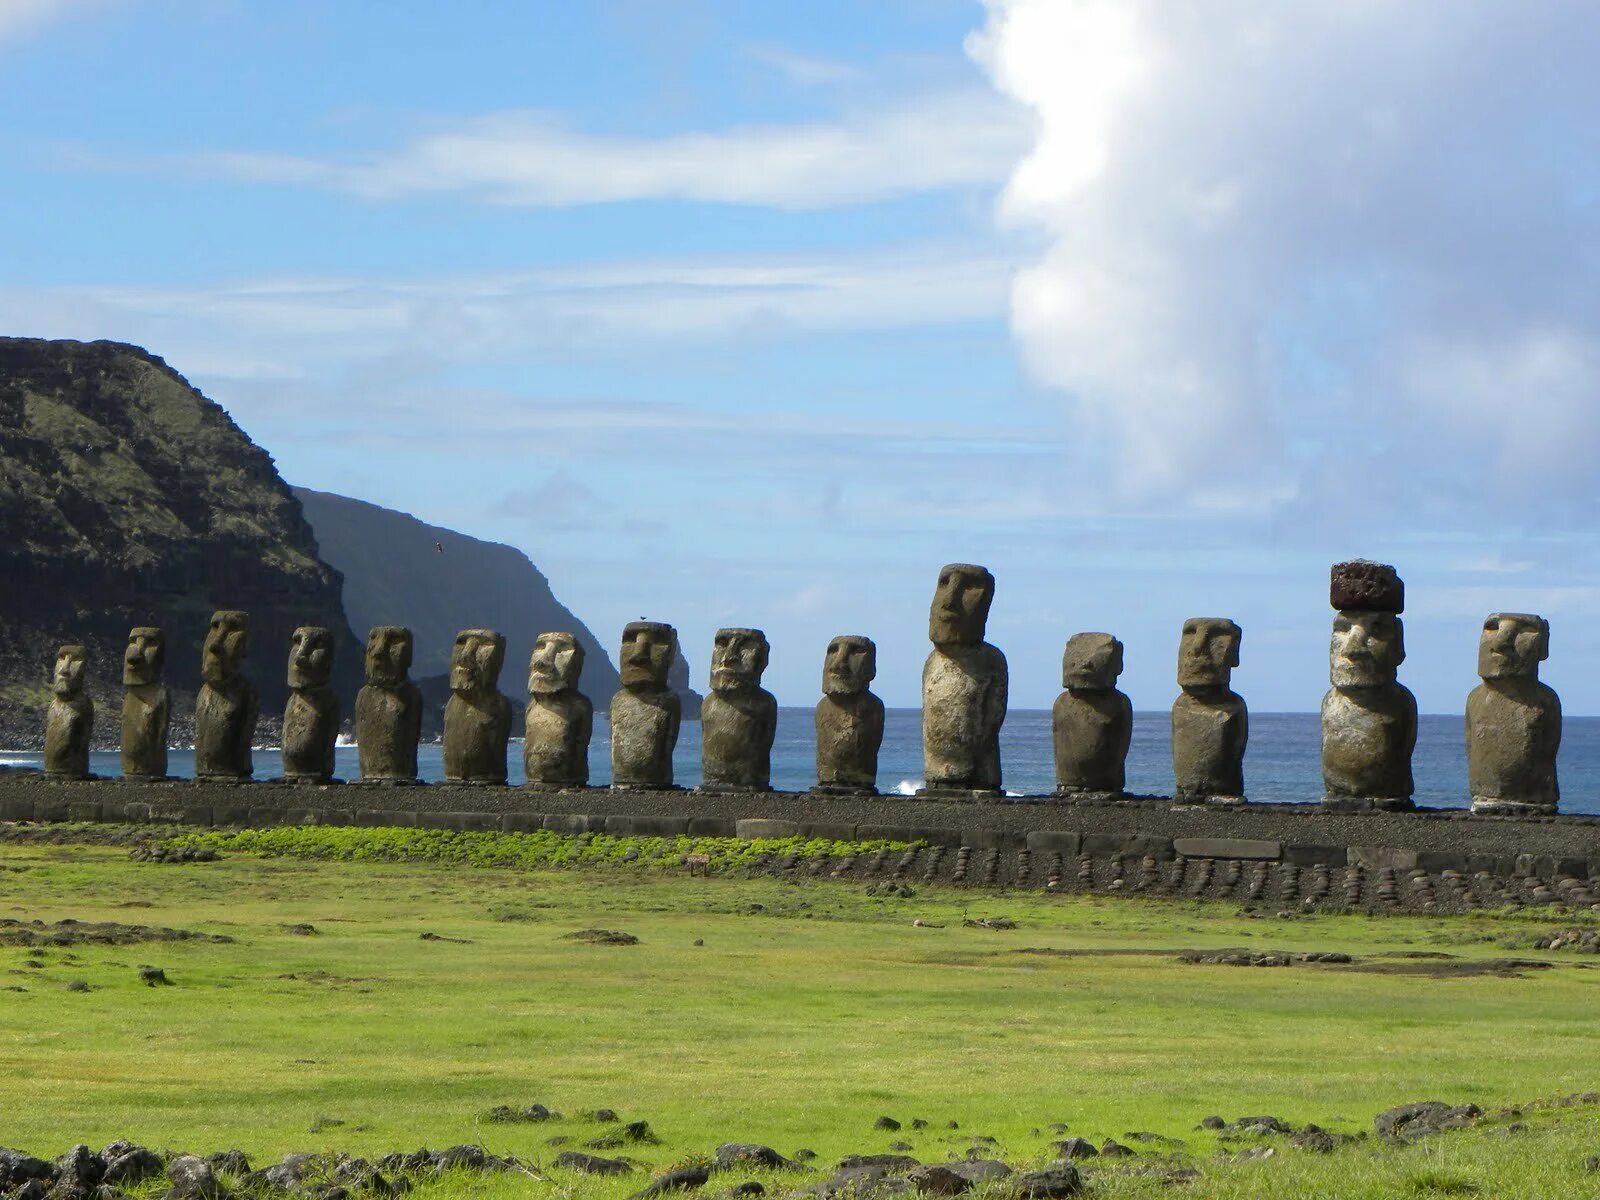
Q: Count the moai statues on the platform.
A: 15